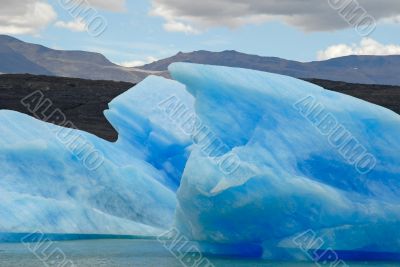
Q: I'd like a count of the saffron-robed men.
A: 0